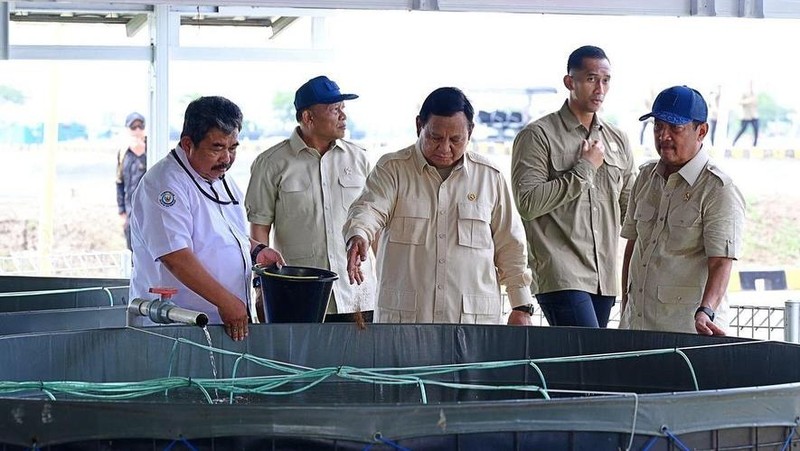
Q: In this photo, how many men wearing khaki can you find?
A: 4